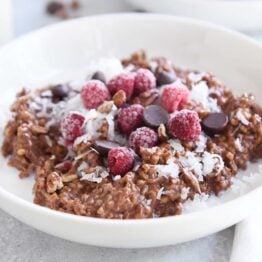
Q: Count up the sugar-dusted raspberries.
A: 9